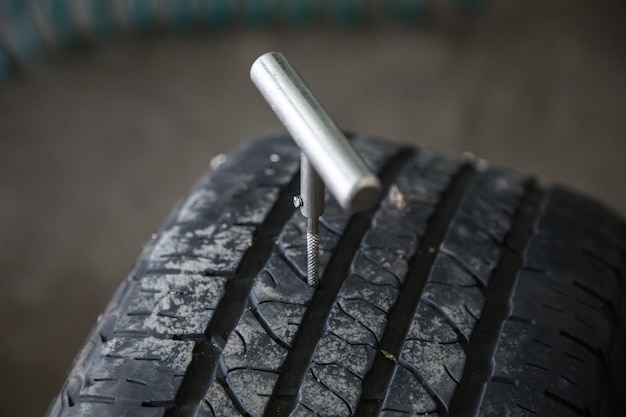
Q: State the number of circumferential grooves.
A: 4